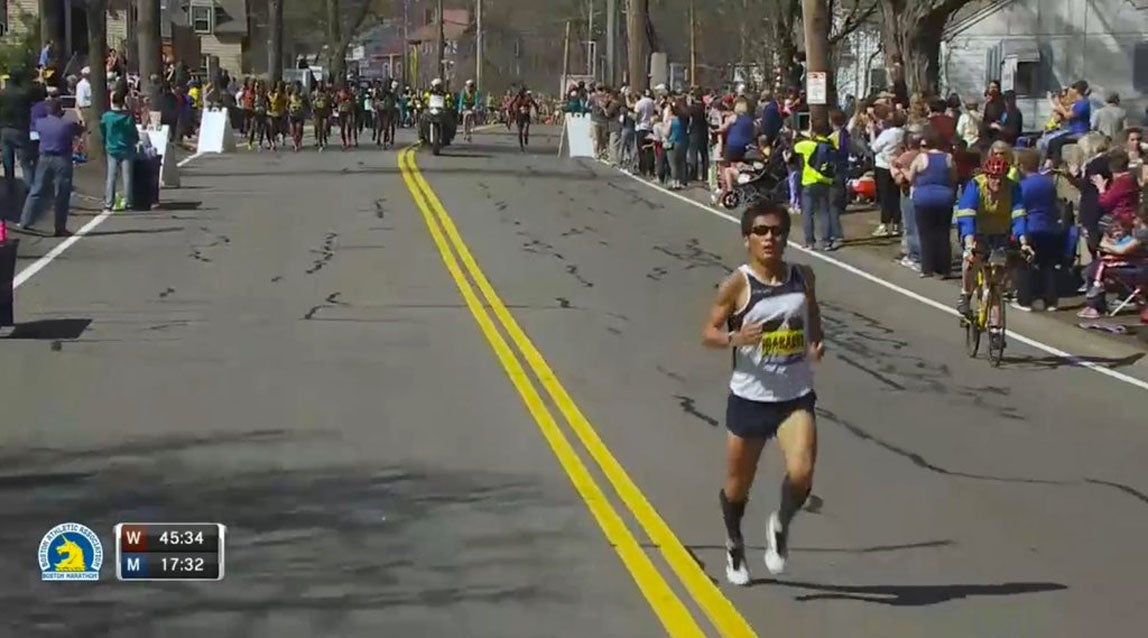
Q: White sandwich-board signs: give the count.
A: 3